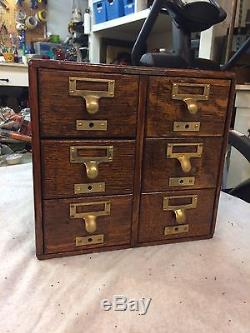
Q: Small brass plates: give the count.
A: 6